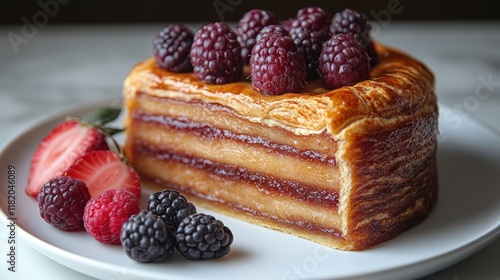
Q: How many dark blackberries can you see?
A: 3